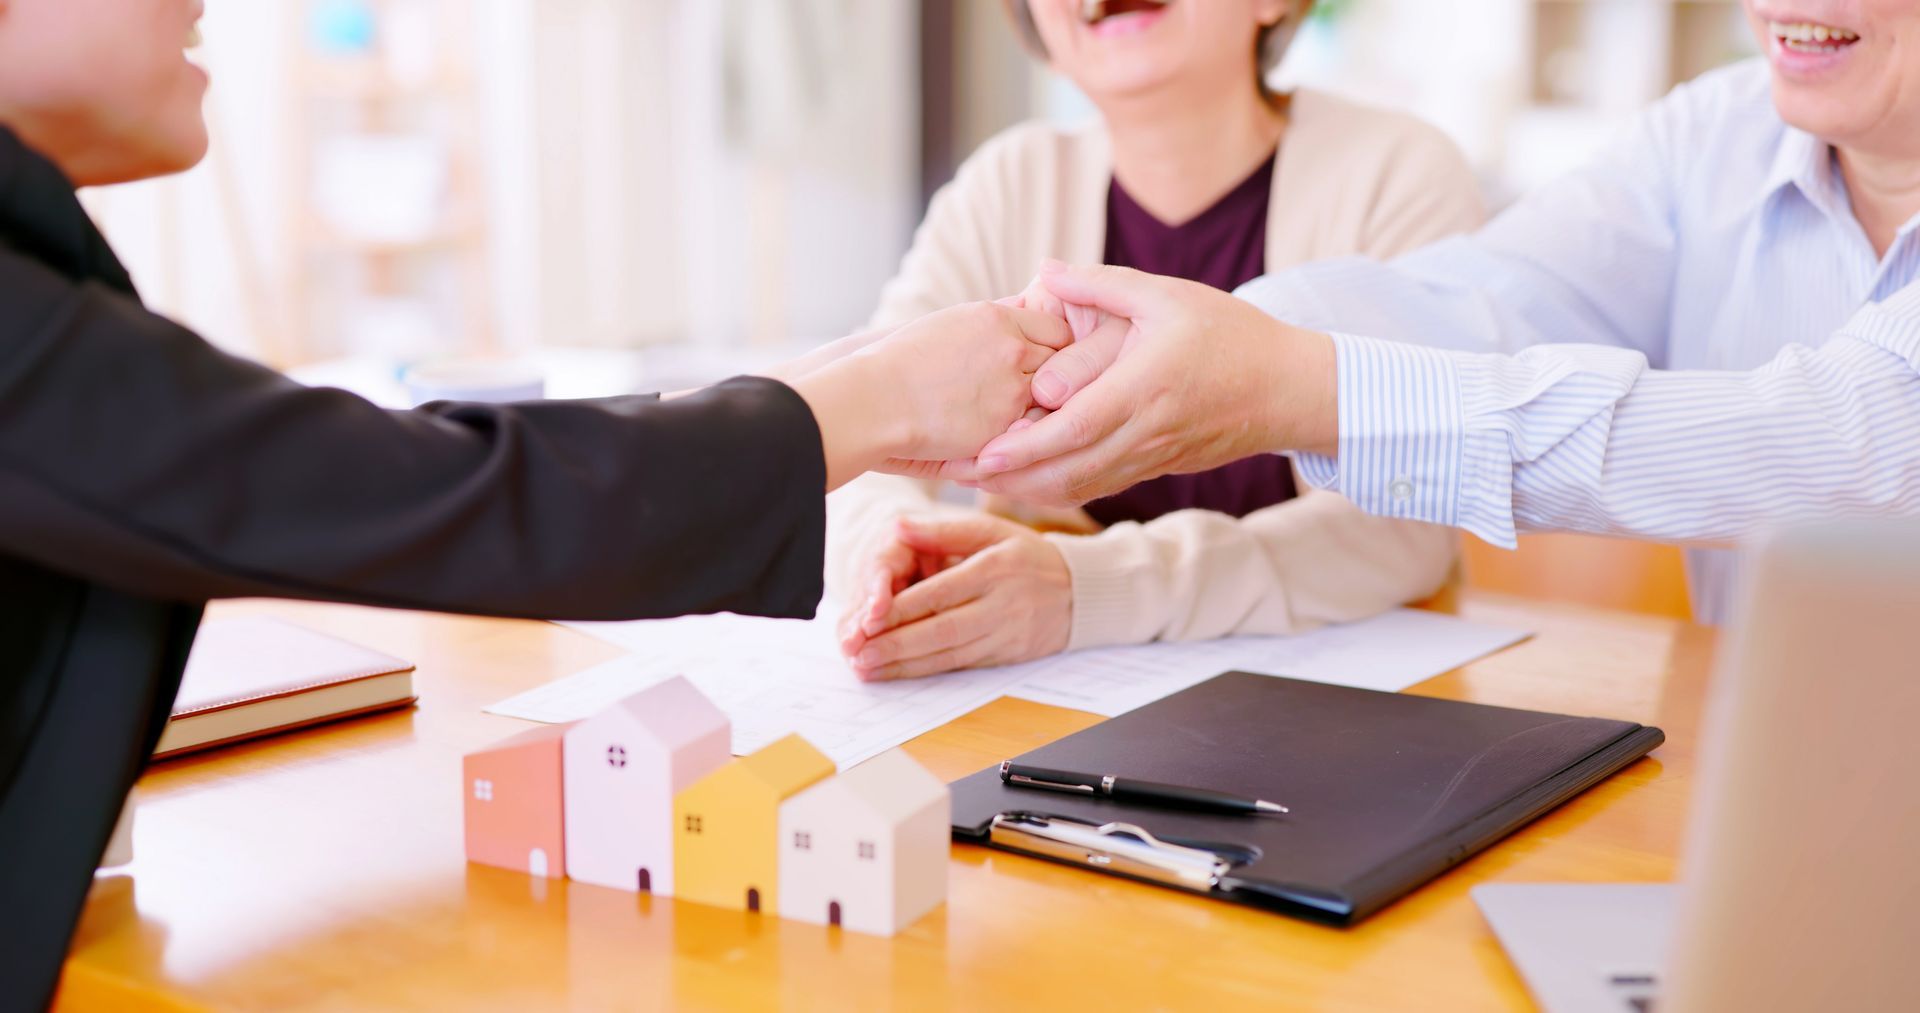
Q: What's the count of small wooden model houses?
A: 4